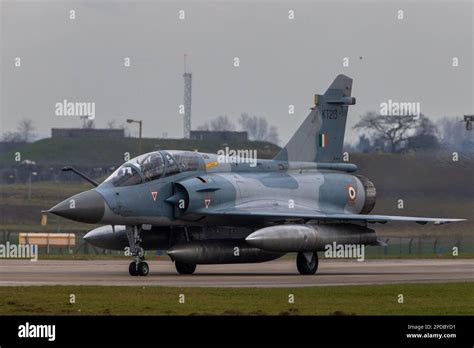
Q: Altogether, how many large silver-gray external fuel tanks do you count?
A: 3